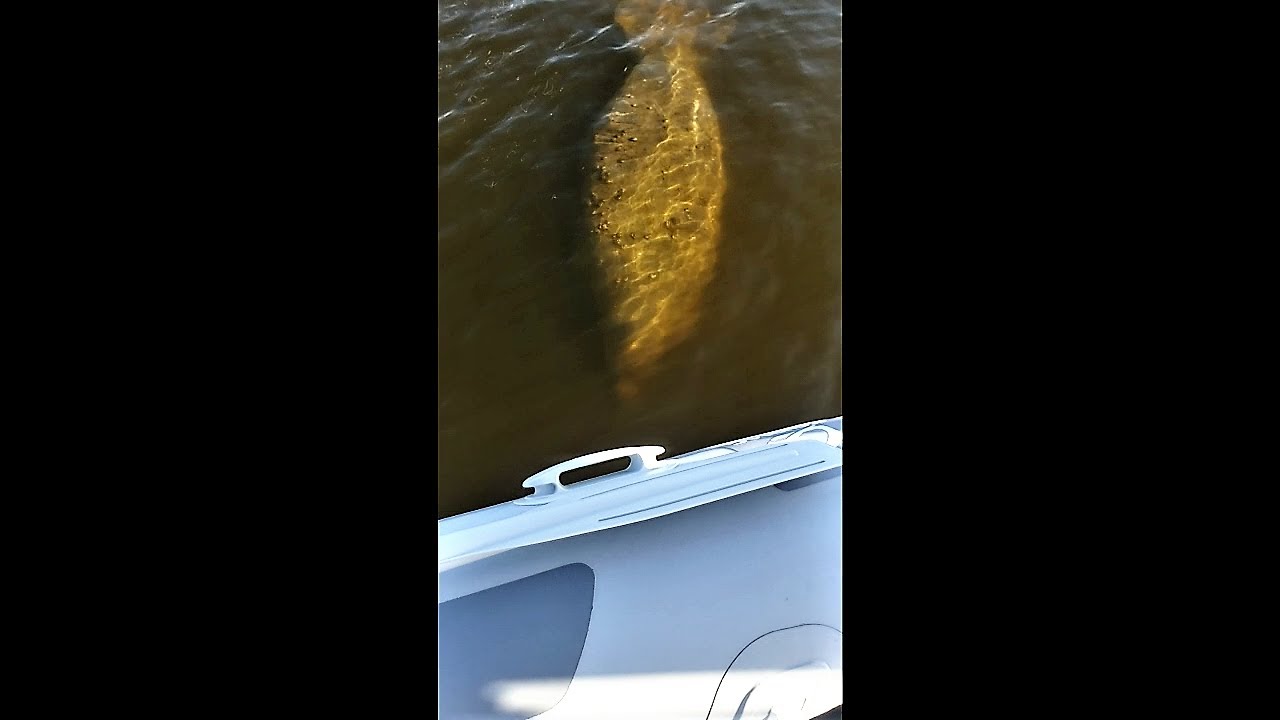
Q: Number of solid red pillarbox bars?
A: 0